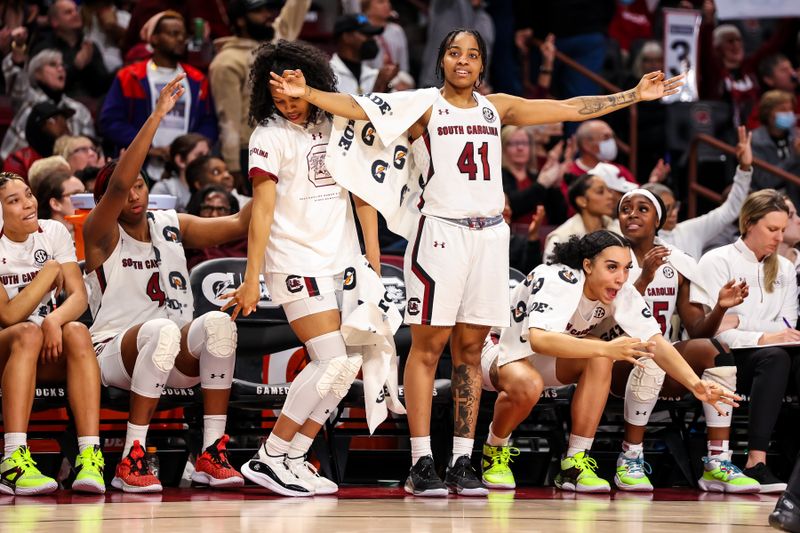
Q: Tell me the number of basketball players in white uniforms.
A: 6